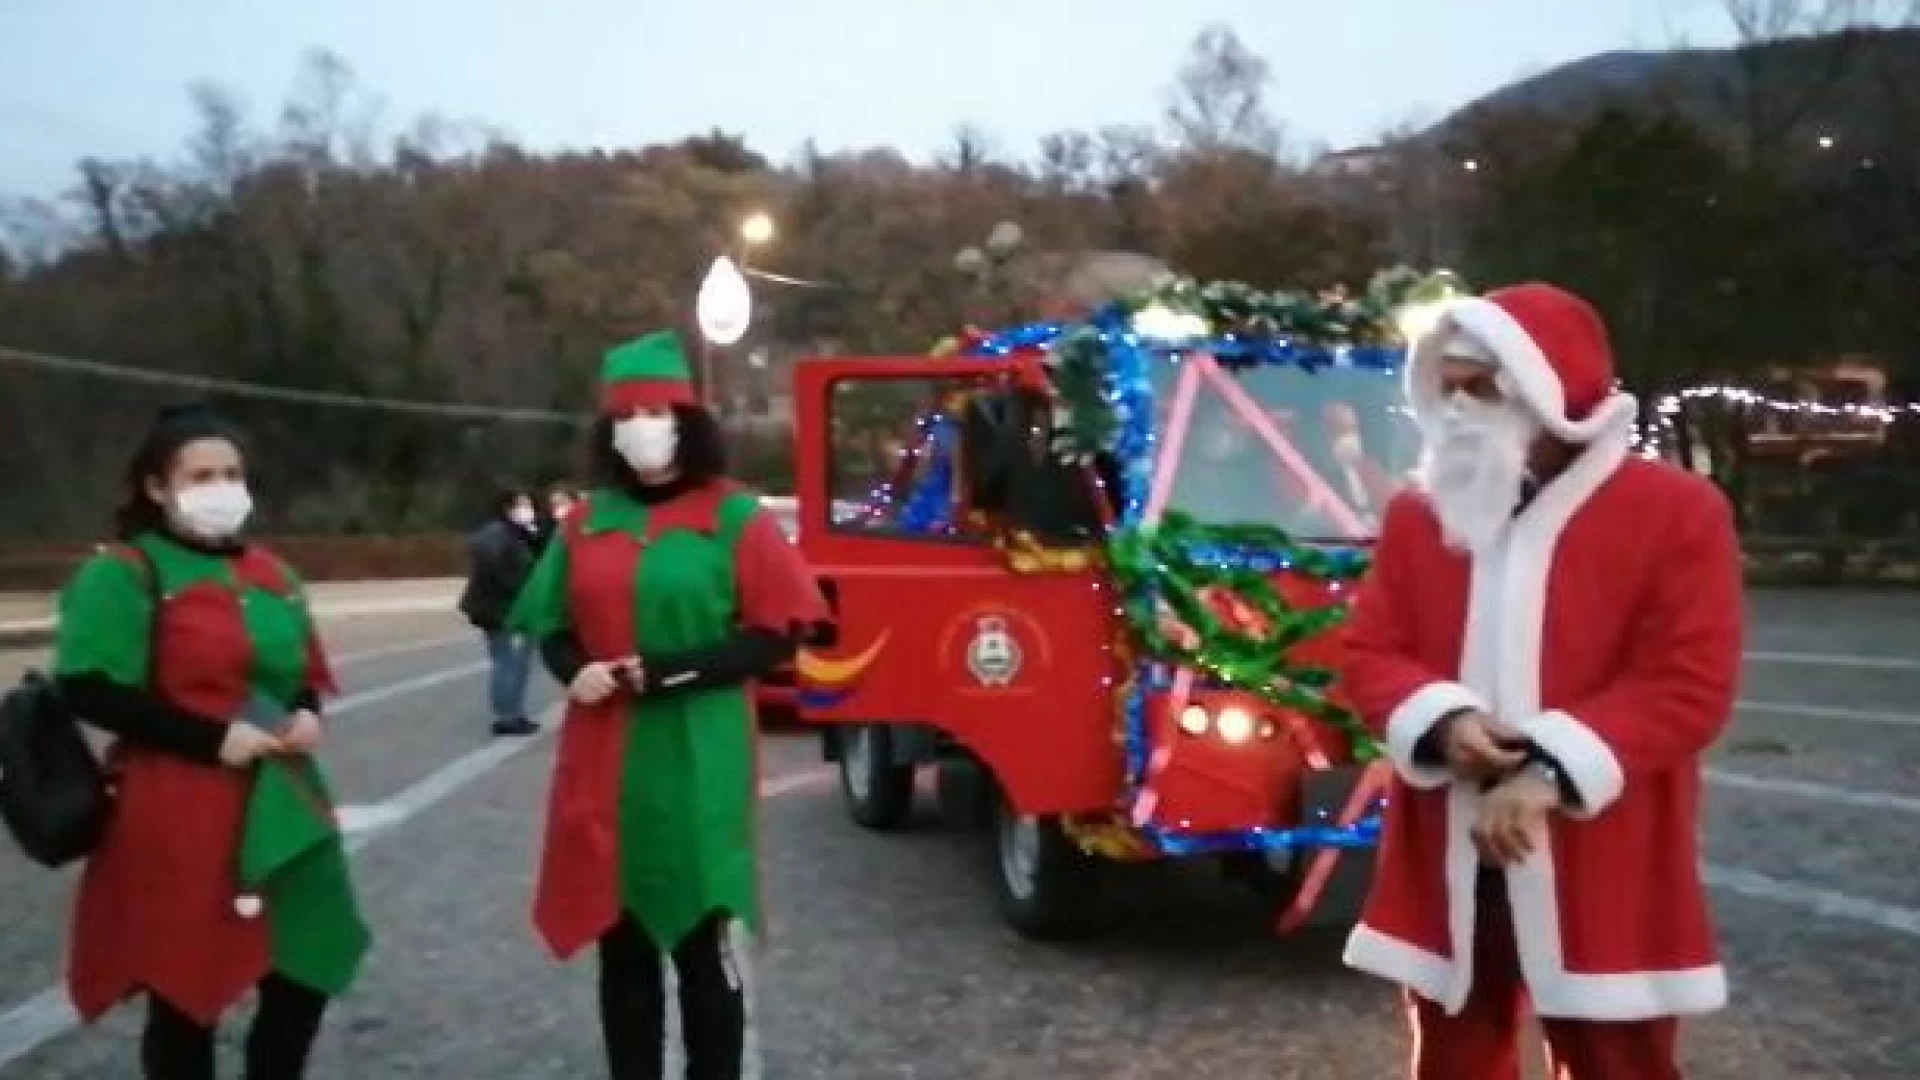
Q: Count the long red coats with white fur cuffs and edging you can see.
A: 1